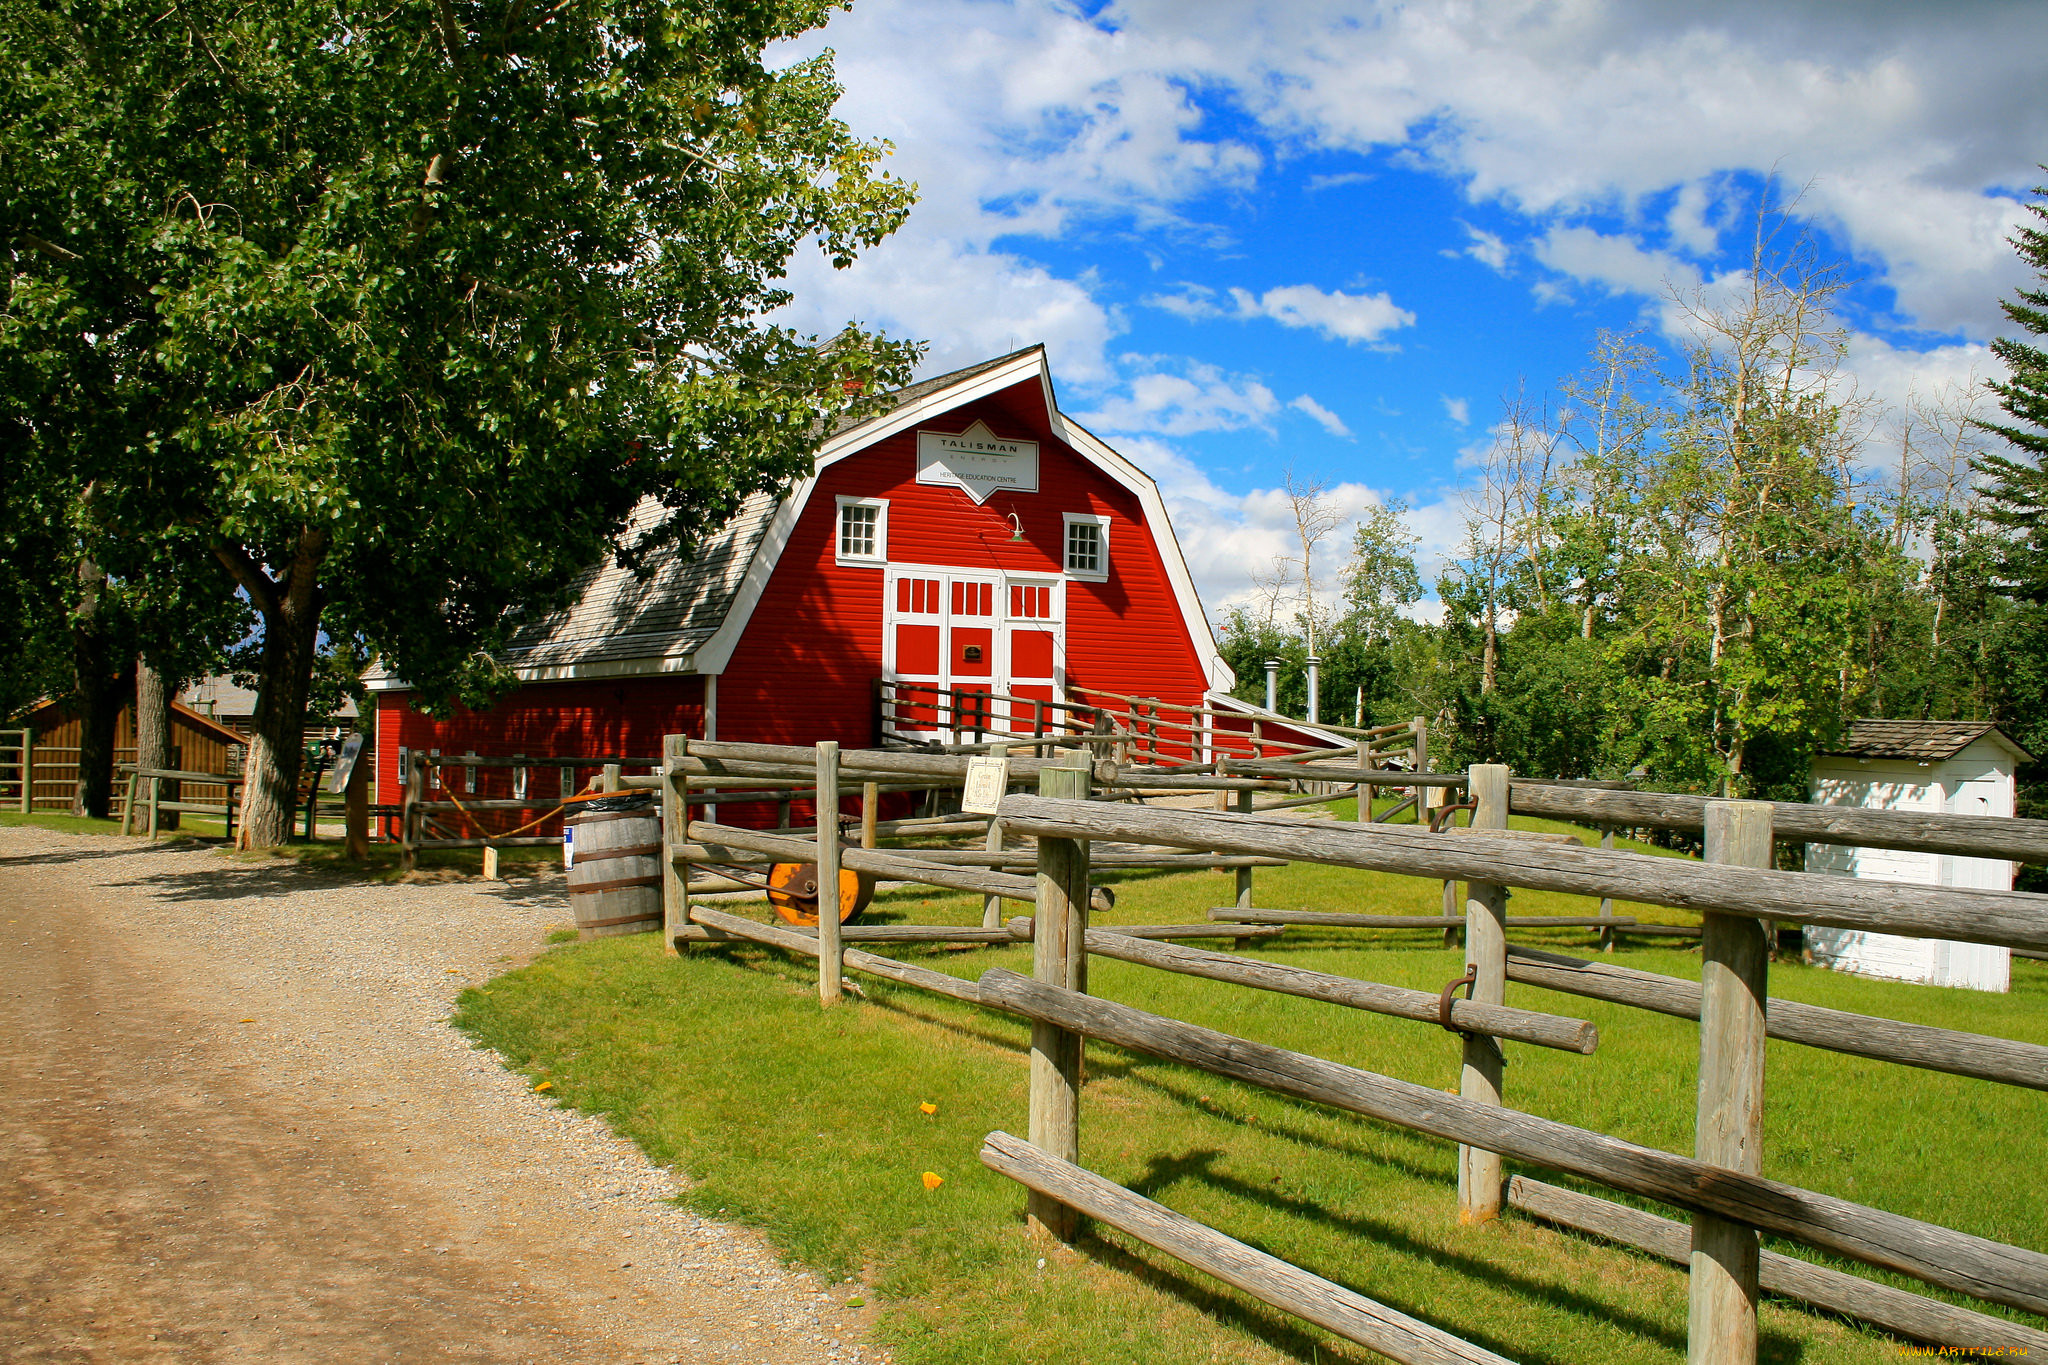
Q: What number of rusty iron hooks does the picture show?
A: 2